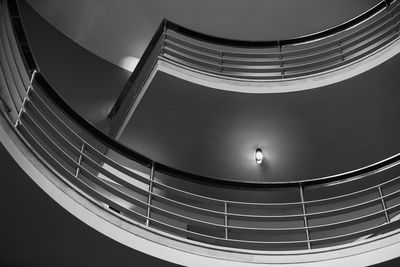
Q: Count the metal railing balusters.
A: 11